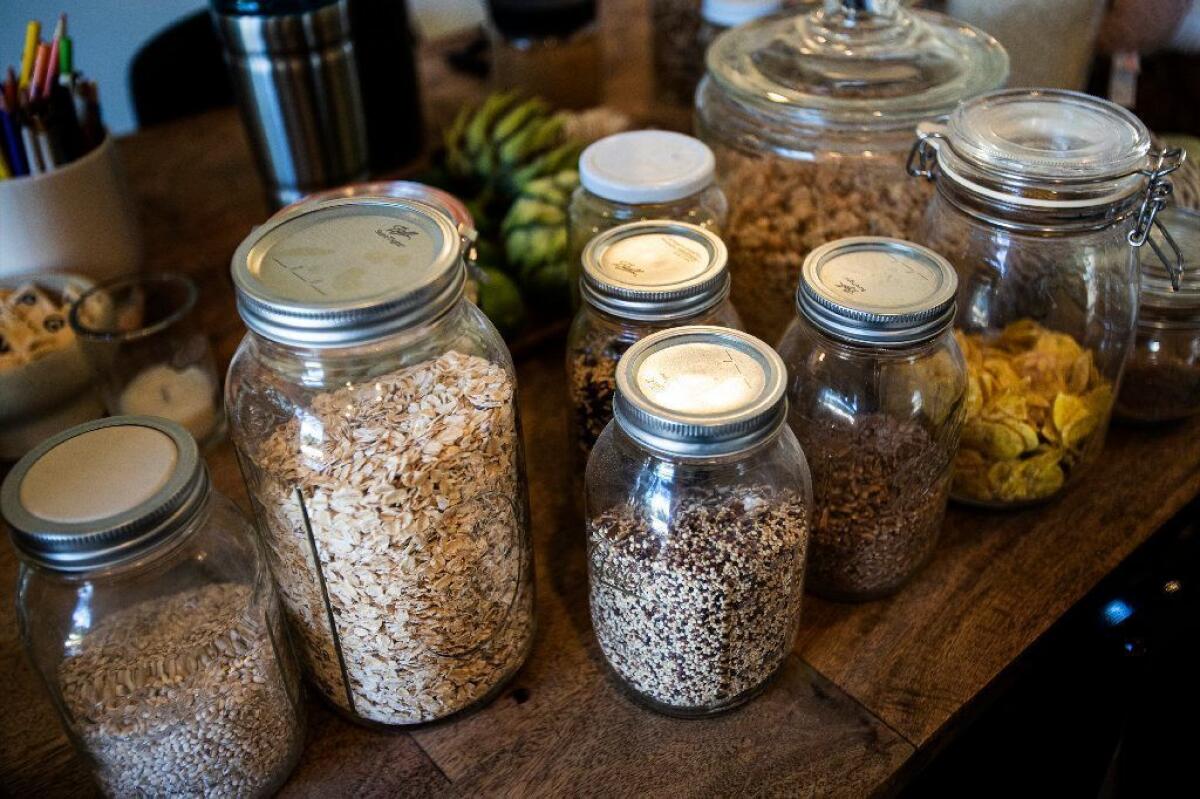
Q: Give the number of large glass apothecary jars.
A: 1